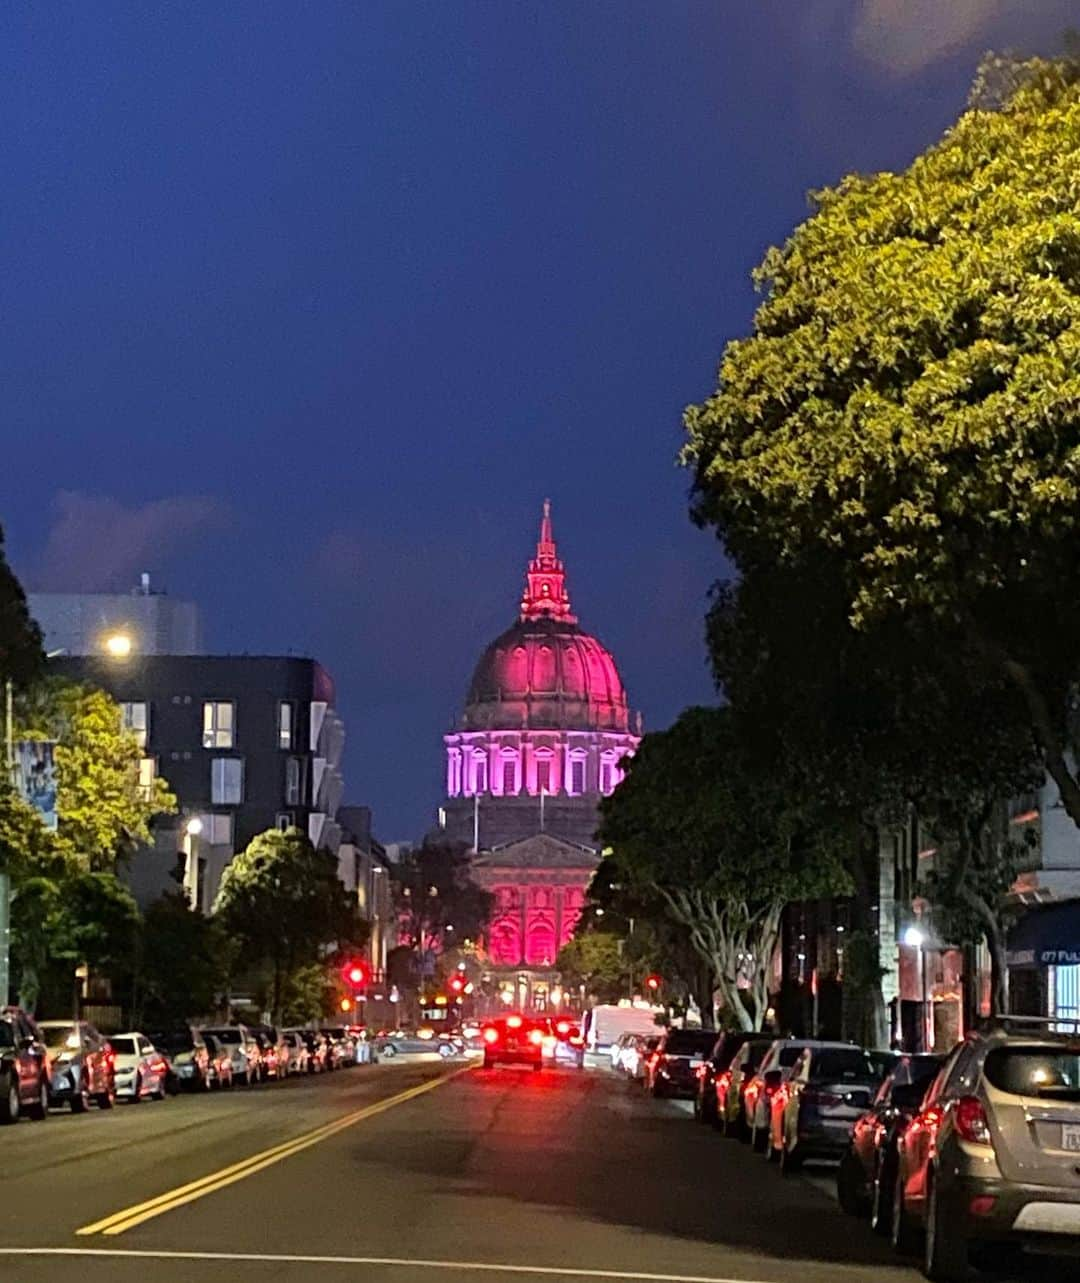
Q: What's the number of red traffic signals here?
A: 3